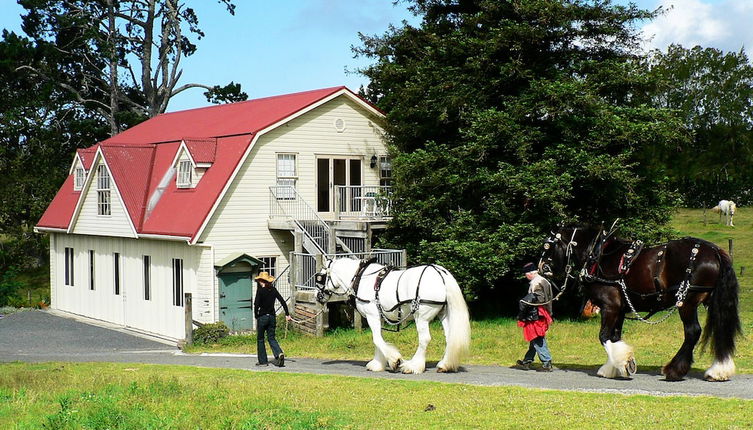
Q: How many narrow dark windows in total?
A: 5